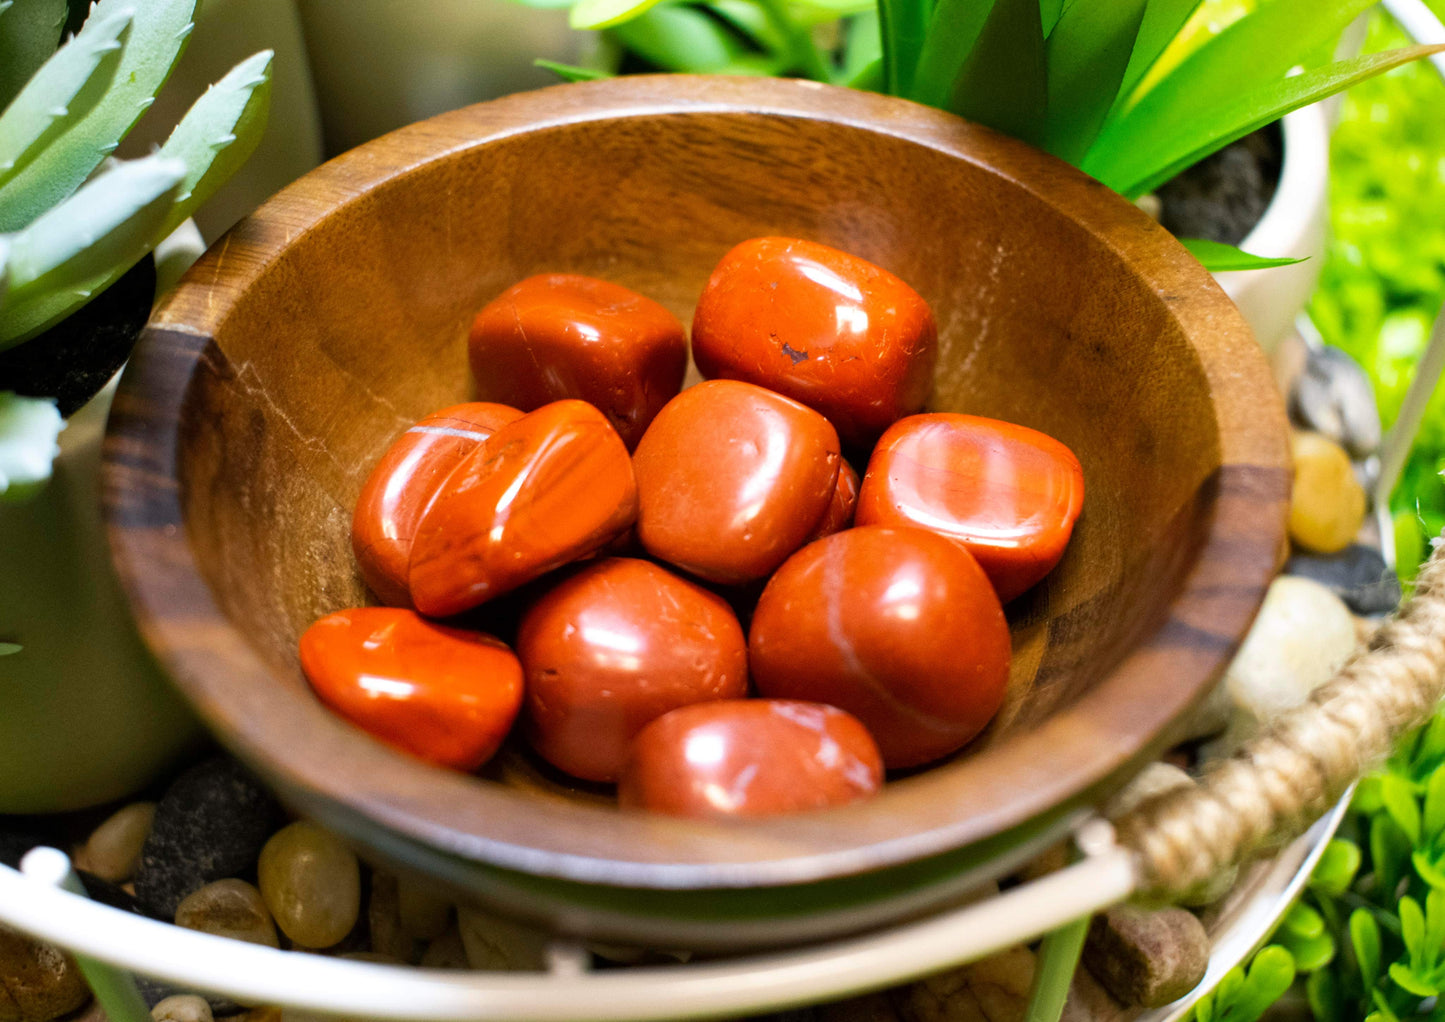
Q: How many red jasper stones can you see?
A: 11